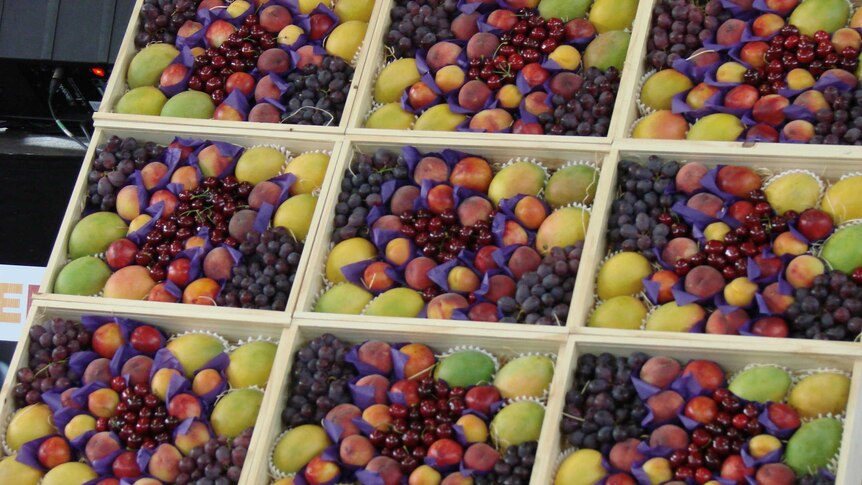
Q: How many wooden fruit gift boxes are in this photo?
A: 9